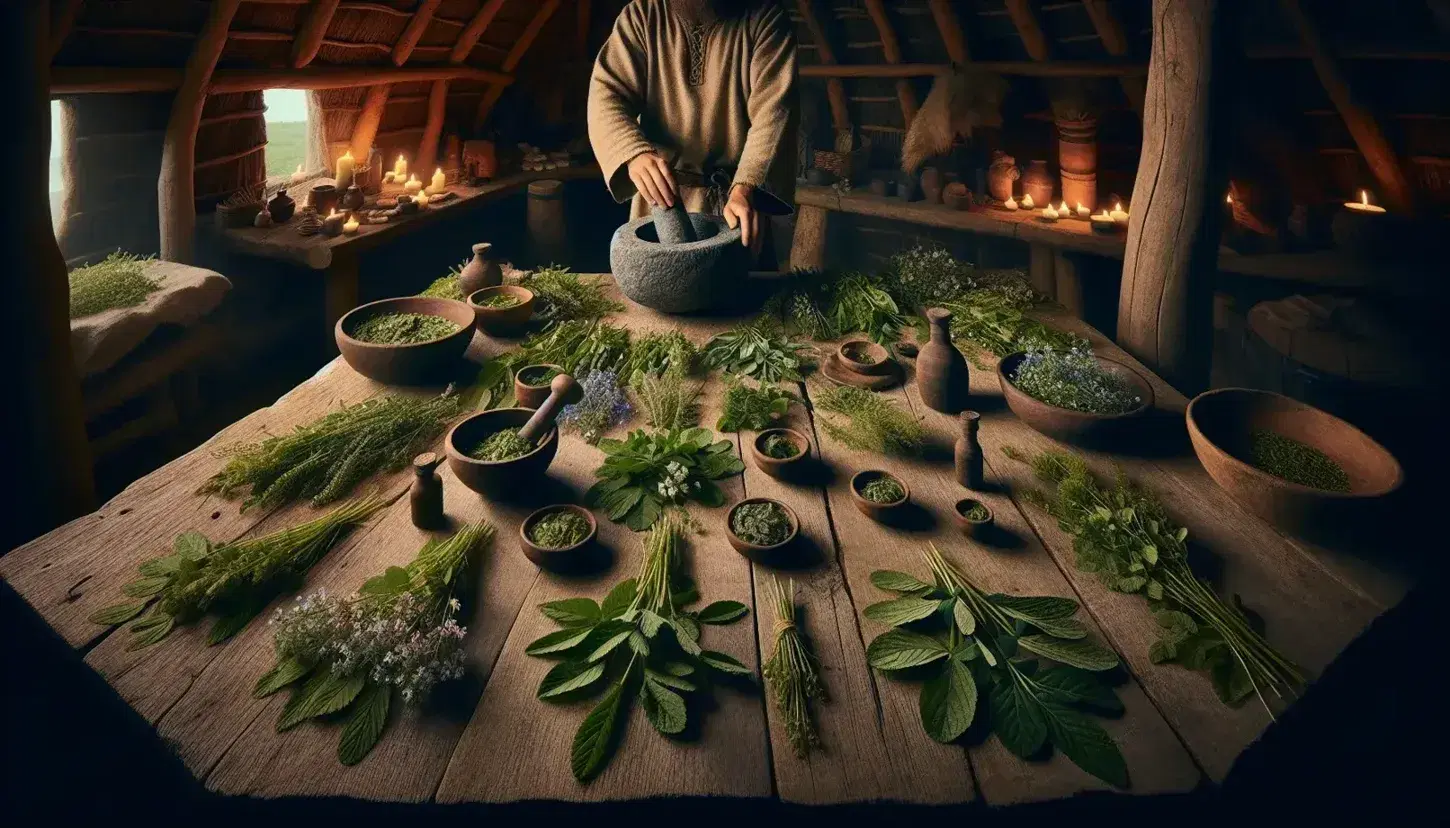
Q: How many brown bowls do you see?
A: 12